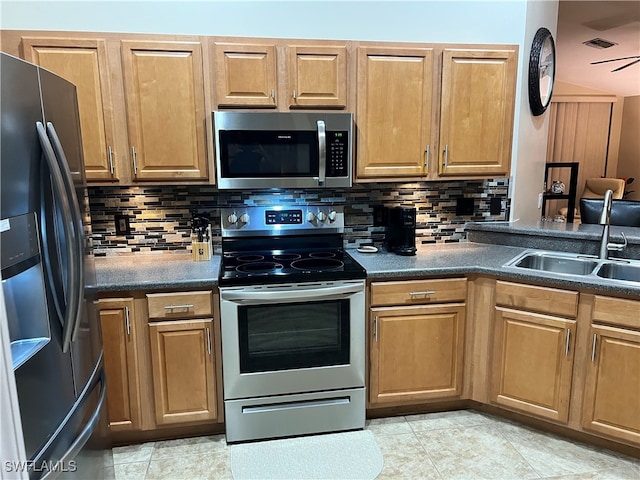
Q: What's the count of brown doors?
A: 11